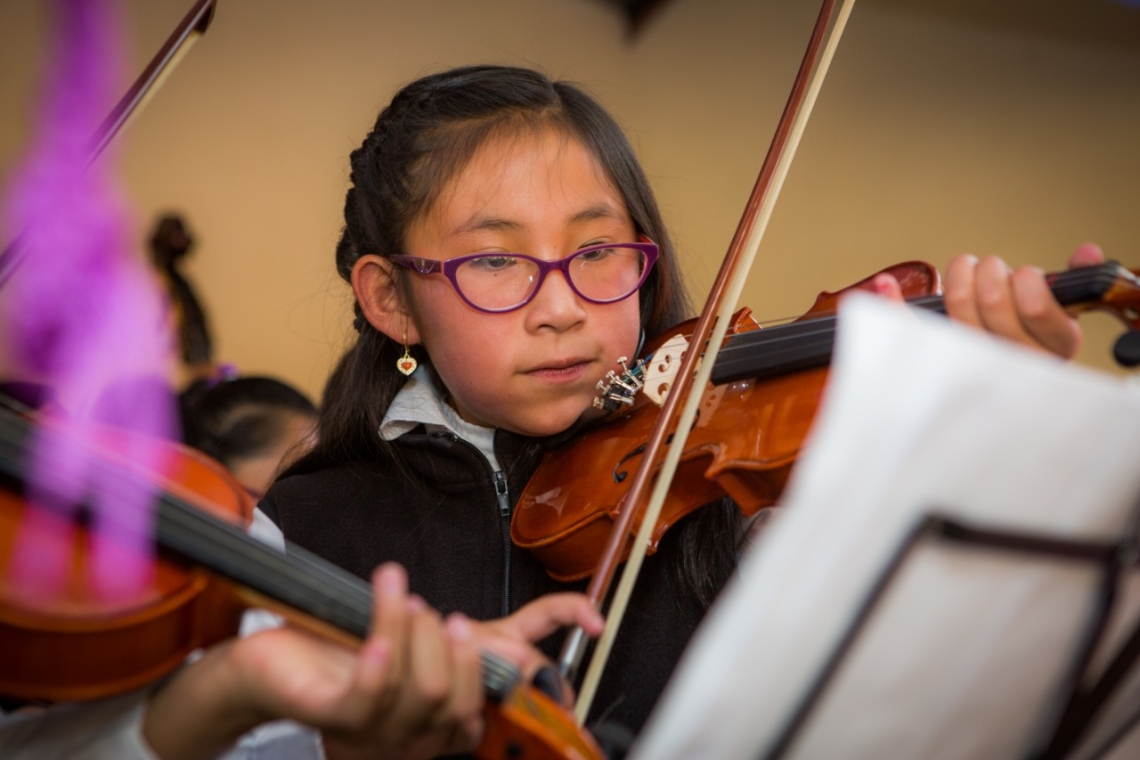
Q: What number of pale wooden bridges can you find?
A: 1